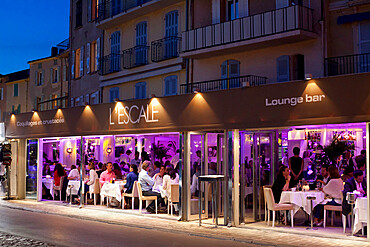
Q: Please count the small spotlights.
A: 8